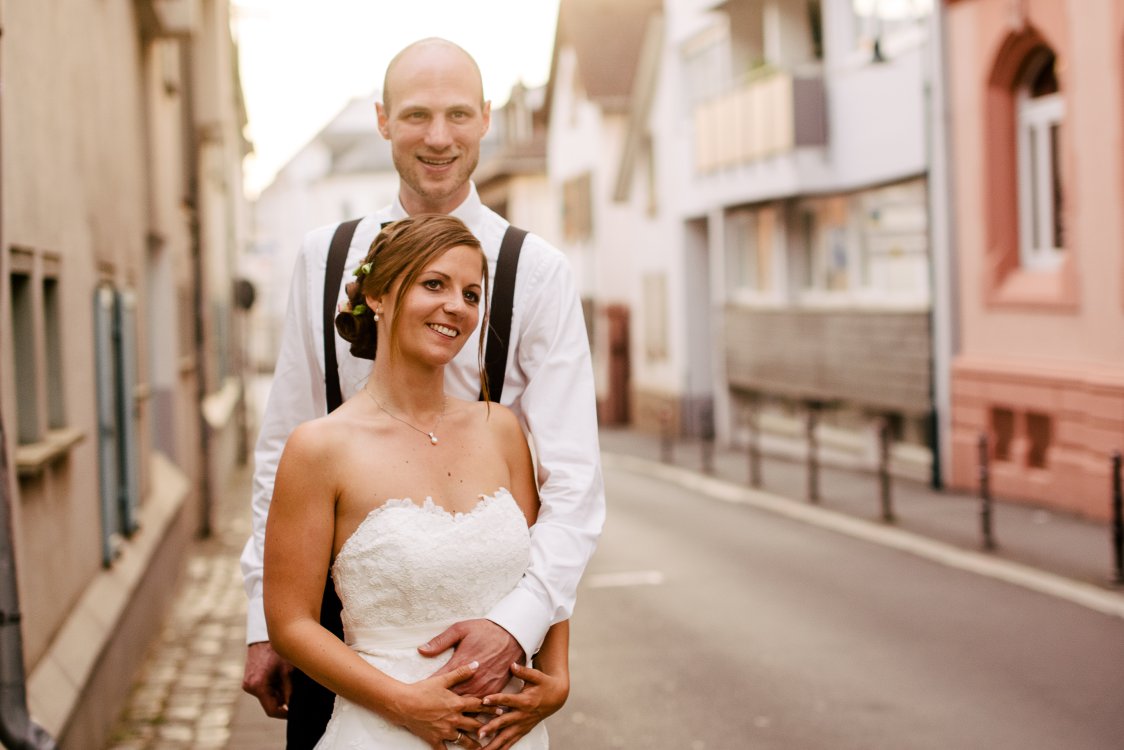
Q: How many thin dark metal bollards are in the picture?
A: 7